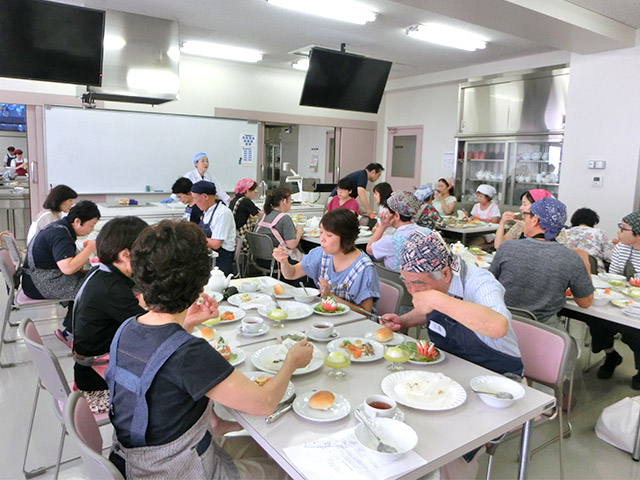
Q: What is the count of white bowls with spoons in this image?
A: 3